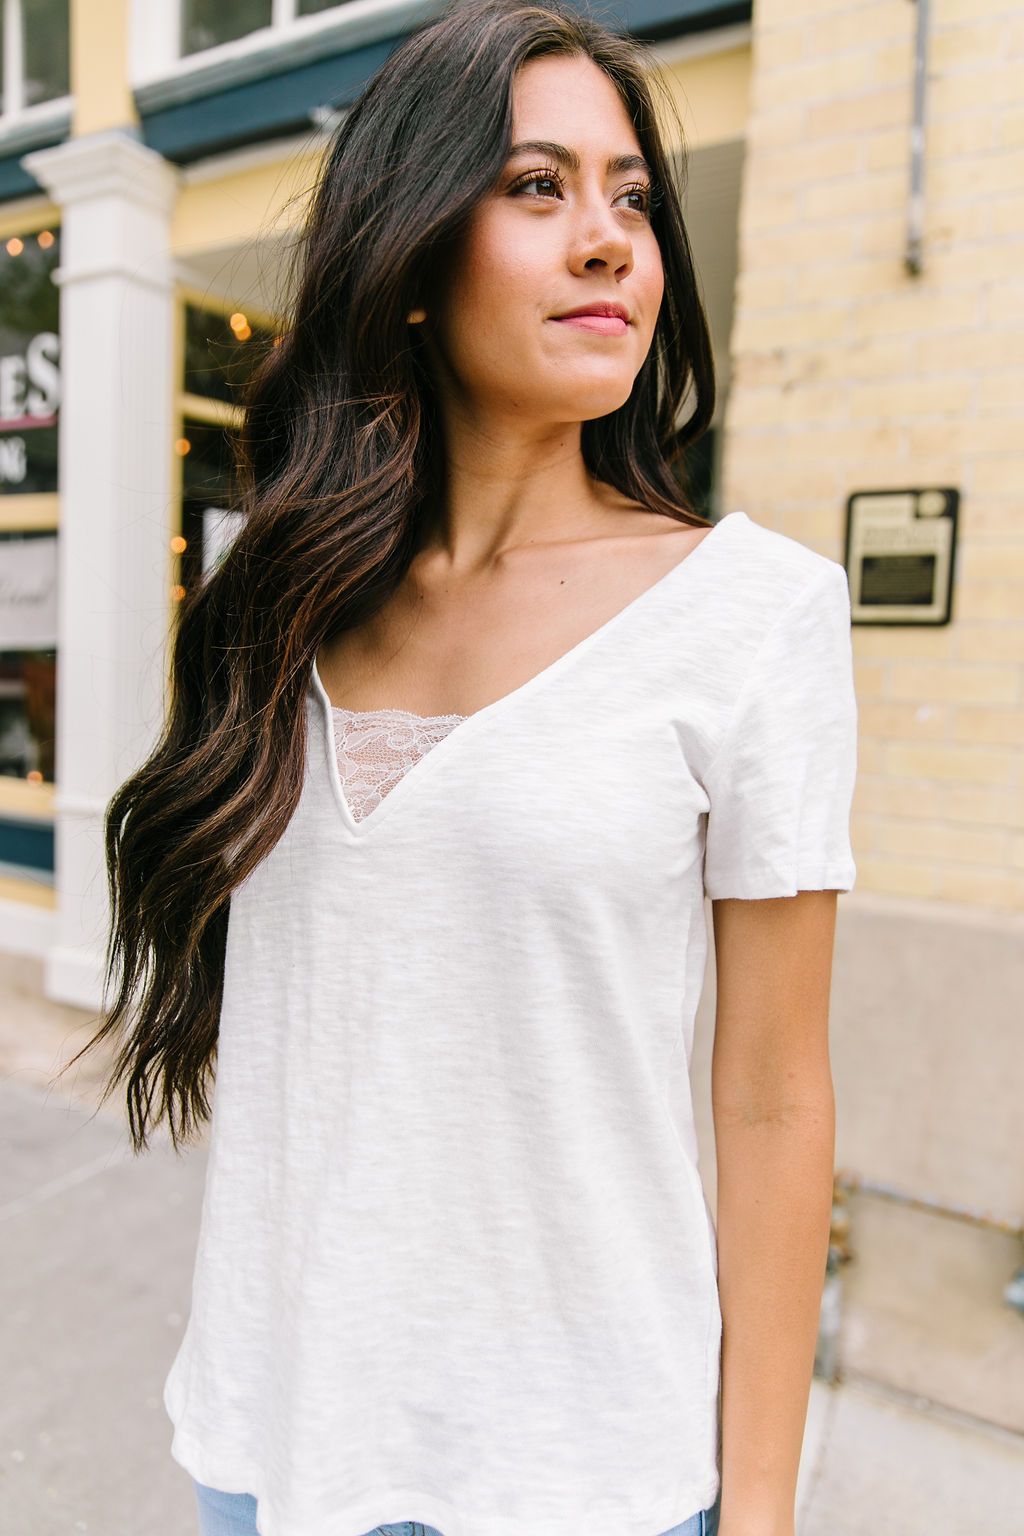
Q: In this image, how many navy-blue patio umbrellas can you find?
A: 0